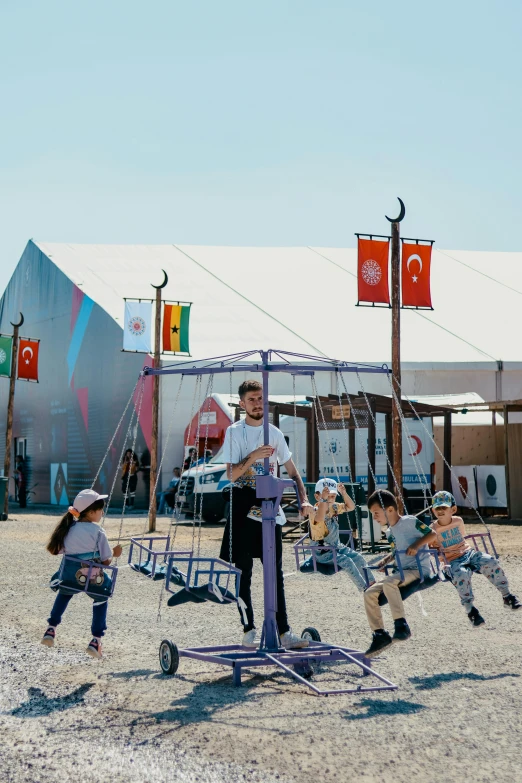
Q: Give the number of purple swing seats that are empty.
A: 2